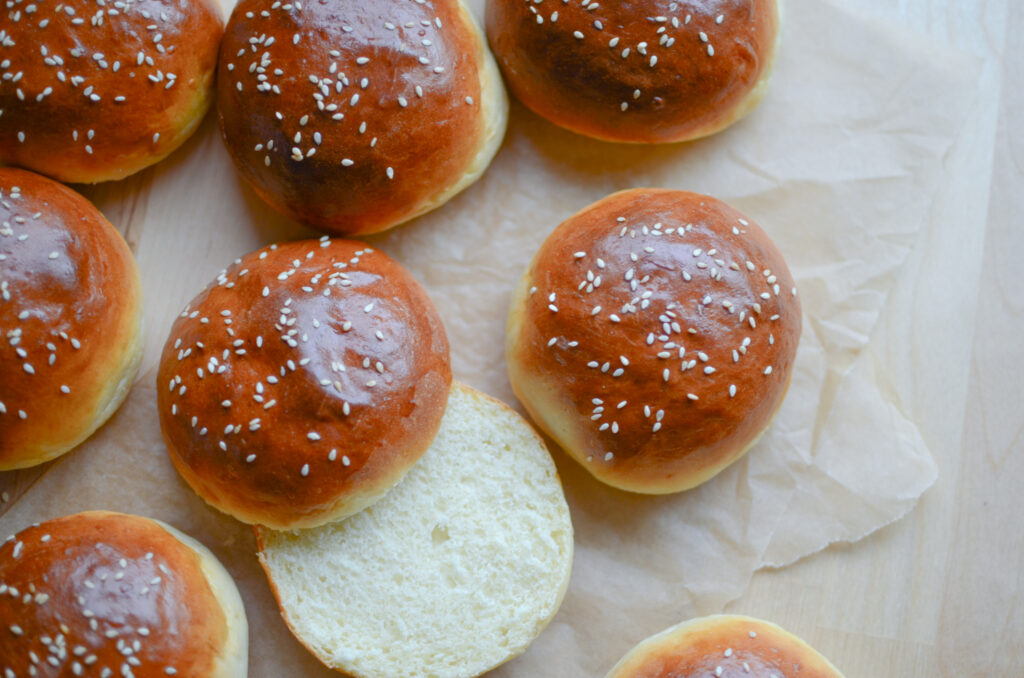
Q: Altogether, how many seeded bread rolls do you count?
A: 8